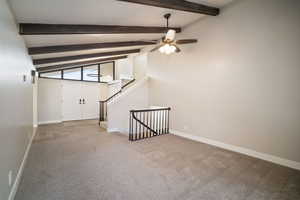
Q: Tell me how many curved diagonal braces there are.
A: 1